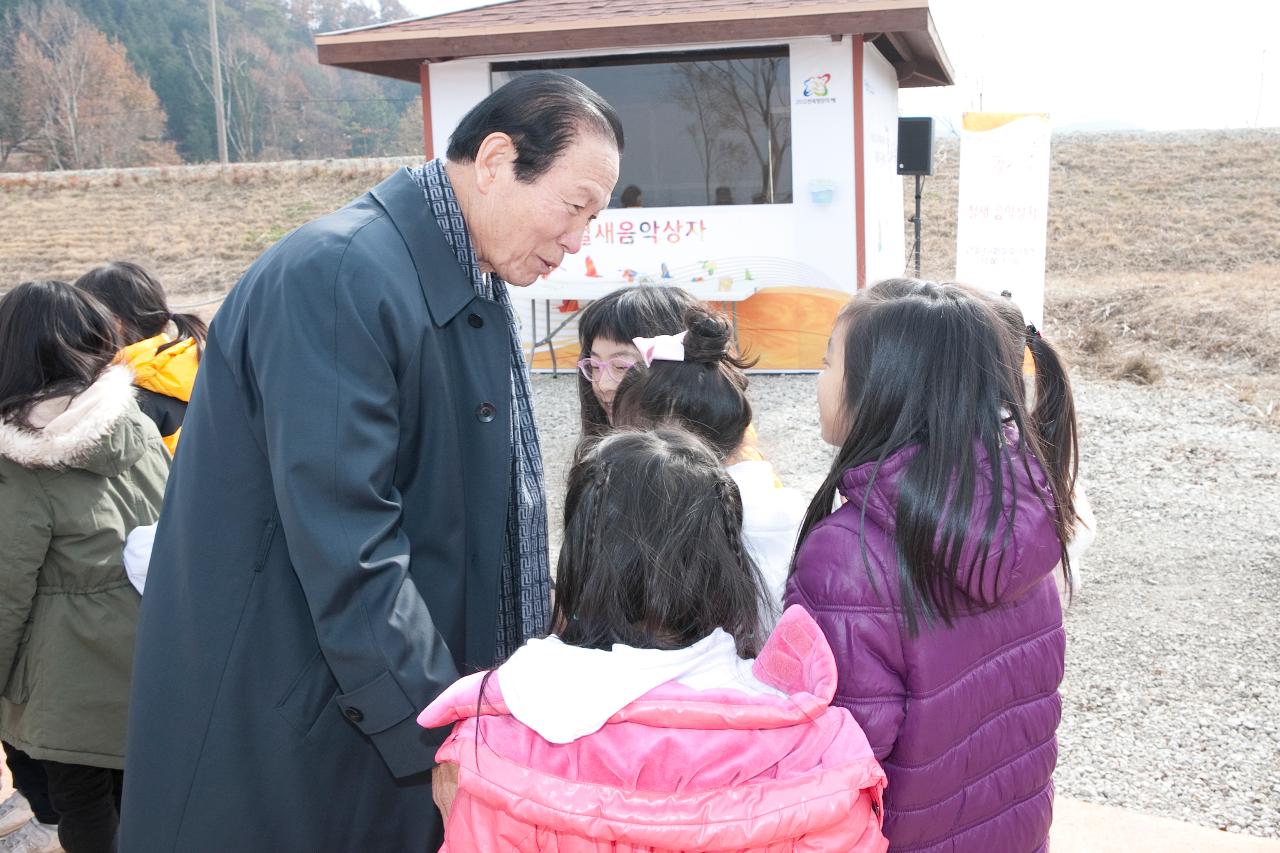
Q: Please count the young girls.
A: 7